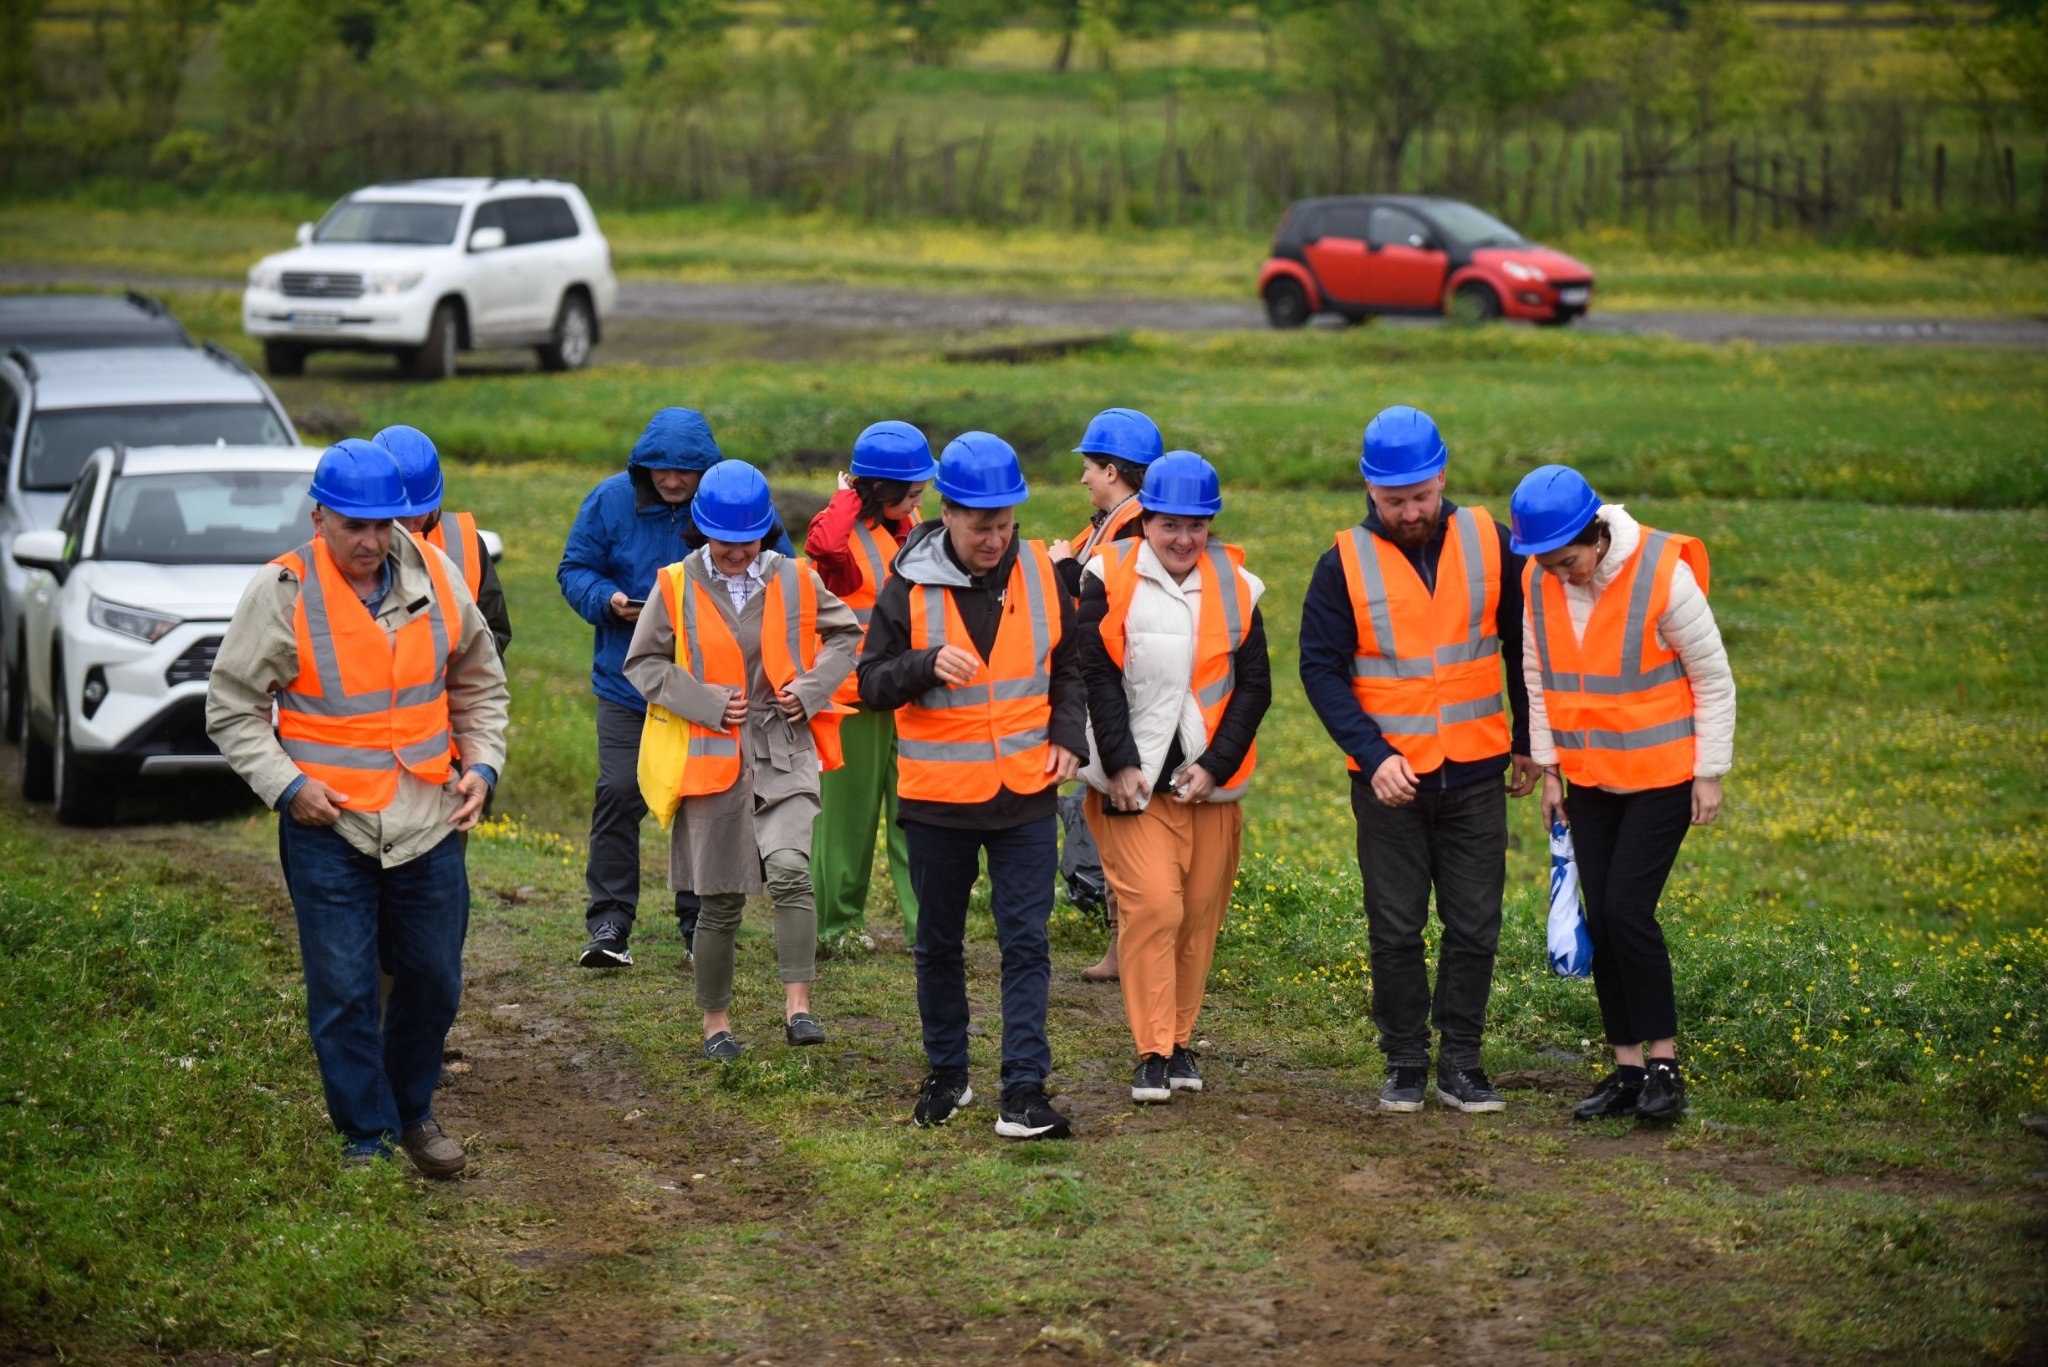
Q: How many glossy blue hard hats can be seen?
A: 9